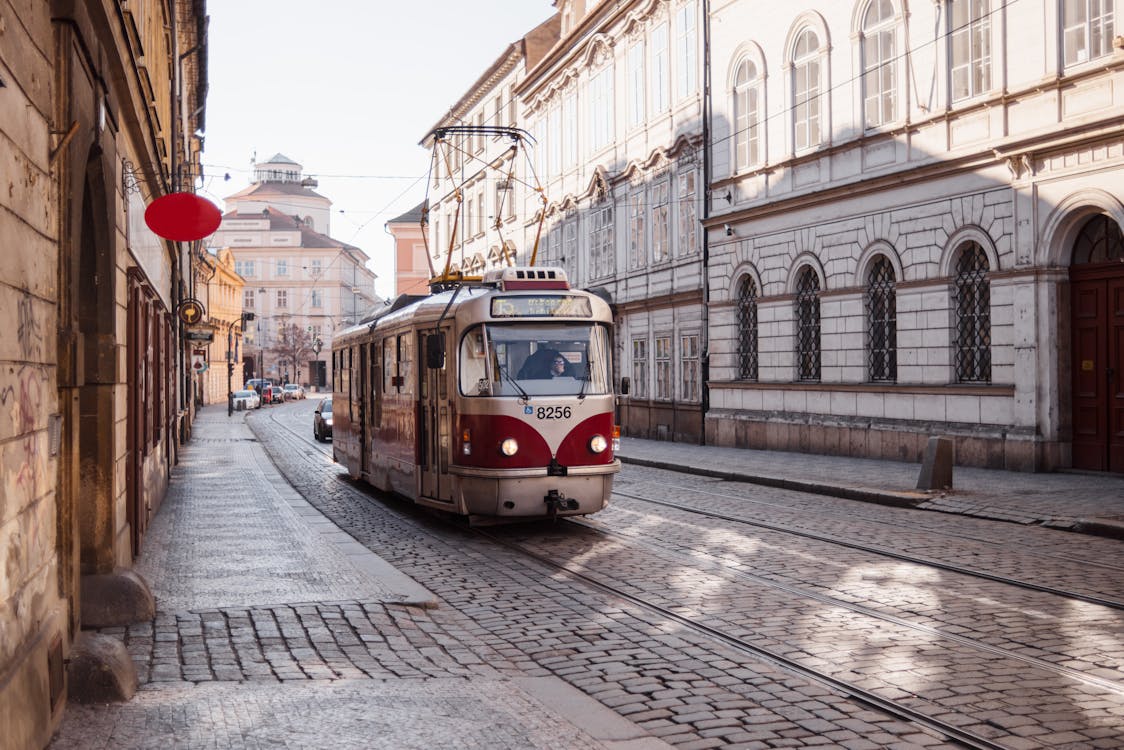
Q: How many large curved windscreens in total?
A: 1